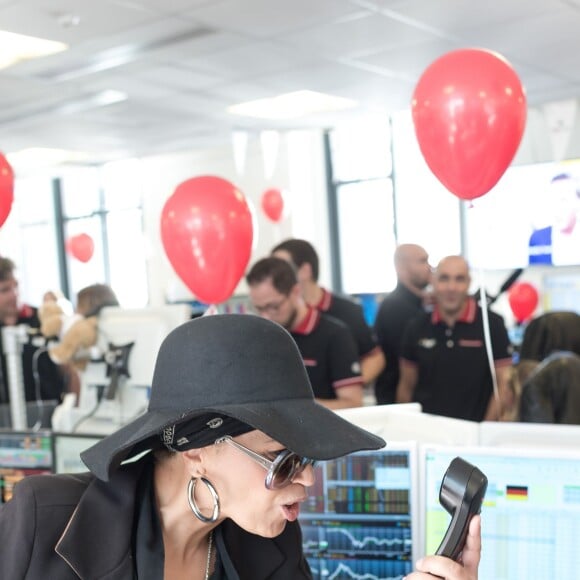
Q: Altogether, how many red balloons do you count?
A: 6